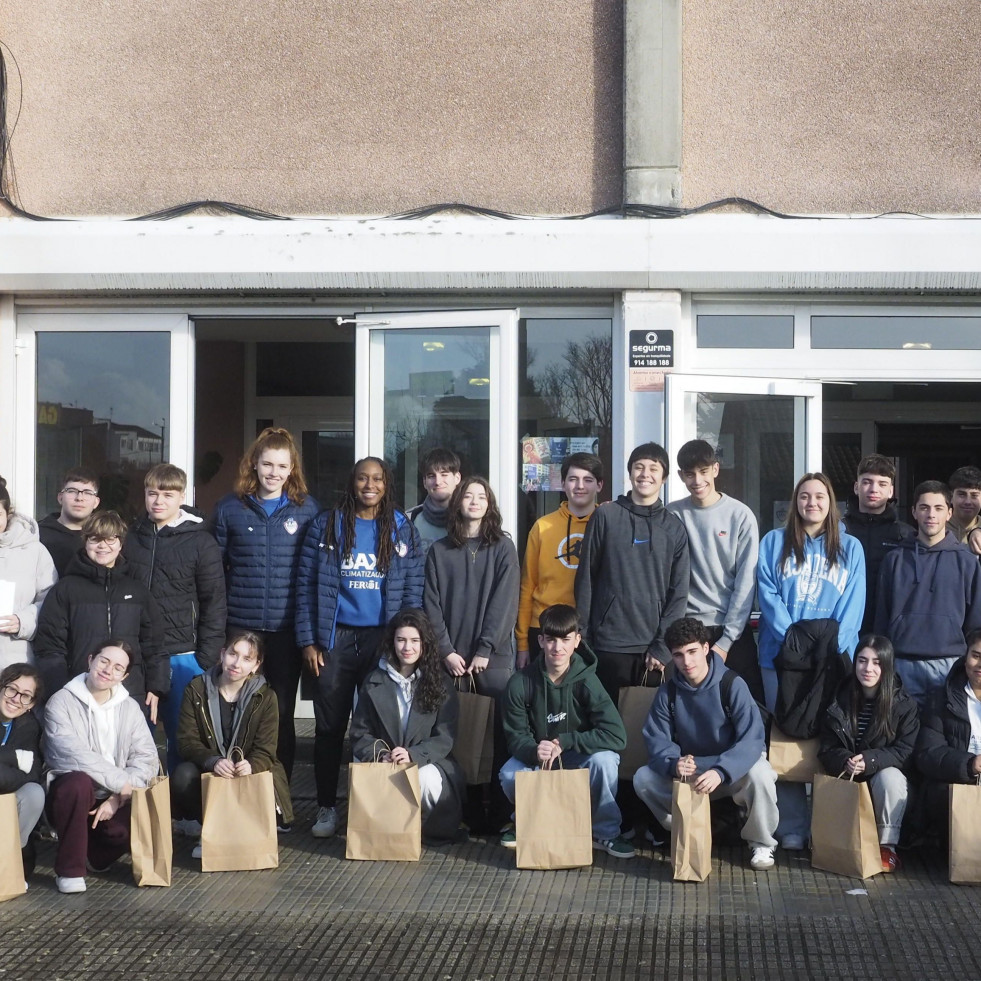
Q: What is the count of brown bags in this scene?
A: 11